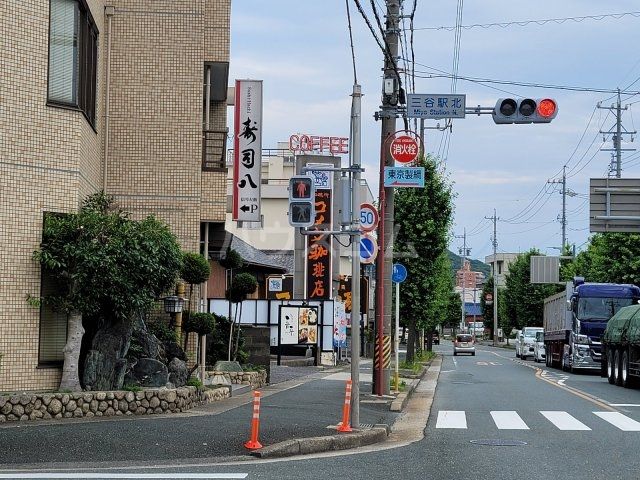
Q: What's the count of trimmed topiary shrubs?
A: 4